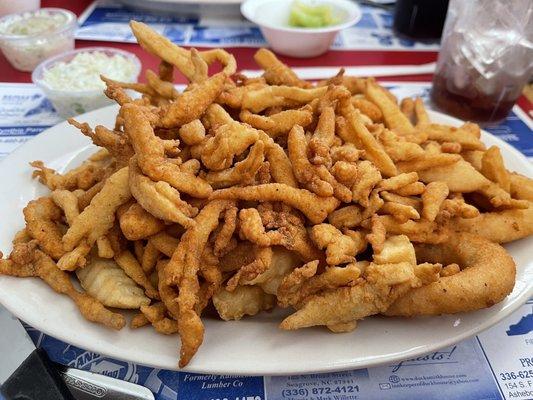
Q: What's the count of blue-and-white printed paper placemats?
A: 2